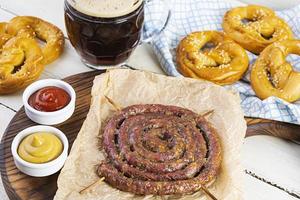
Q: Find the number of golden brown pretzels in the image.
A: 5